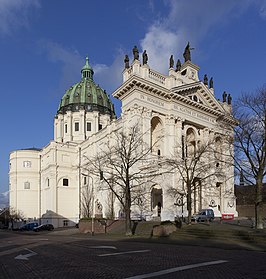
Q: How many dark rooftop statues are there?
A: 10